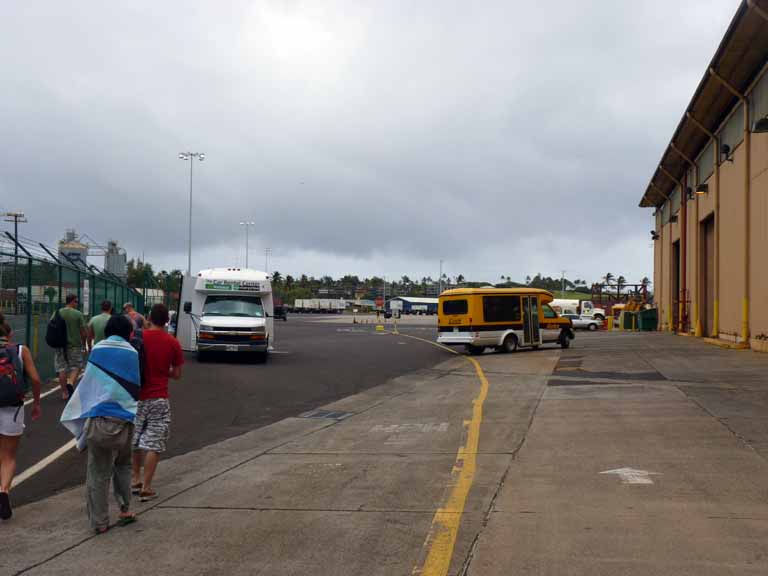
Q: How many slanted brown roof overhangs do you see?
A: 1